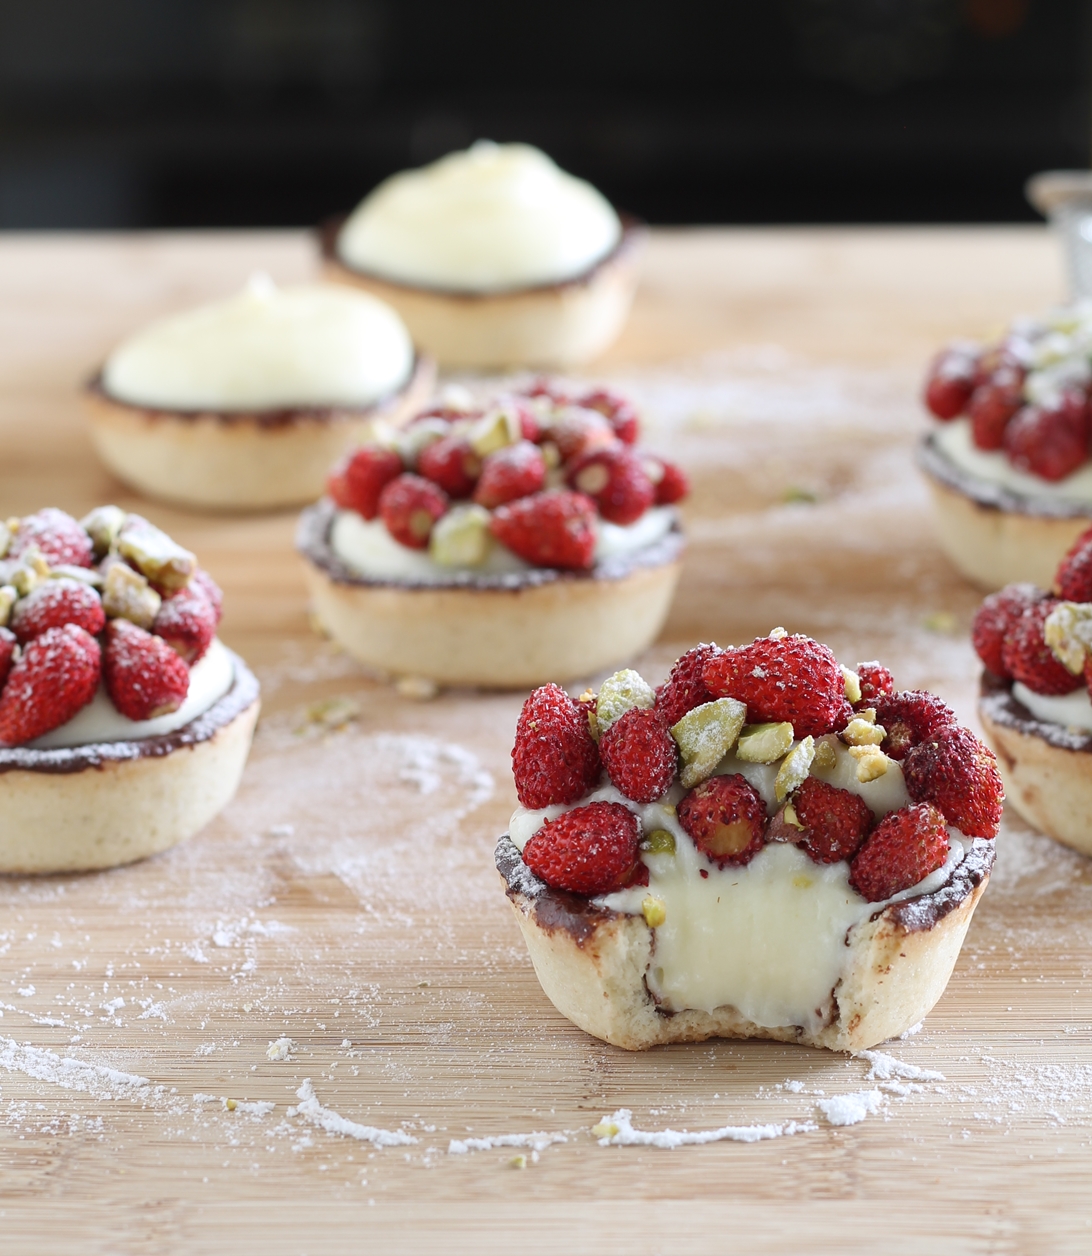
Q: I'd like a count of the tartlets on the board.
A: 7